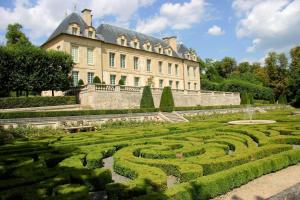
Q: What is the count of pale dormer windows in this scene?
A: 9